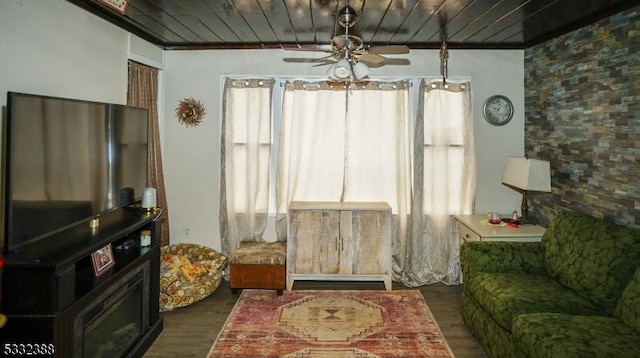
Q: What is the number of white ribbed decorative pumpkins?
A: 0